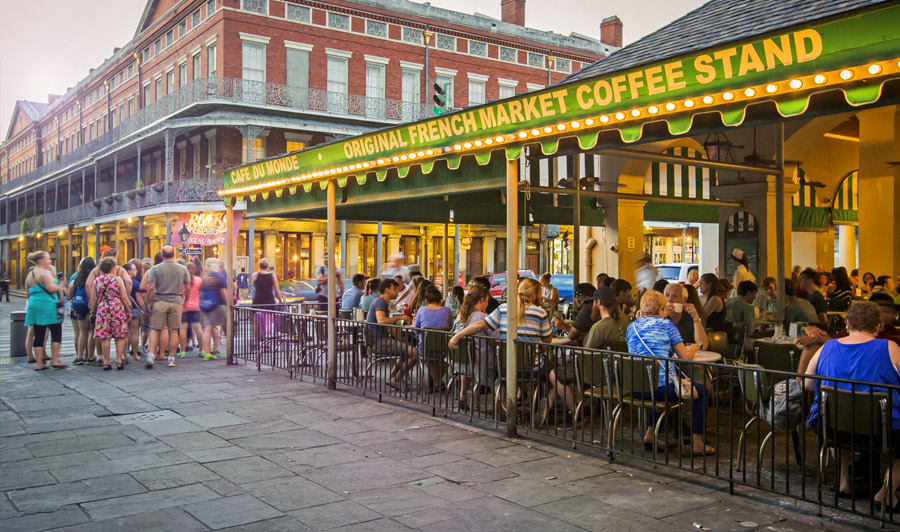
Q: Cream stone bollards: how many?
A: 0